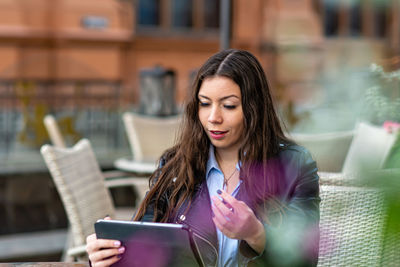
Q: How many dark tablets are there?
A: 1